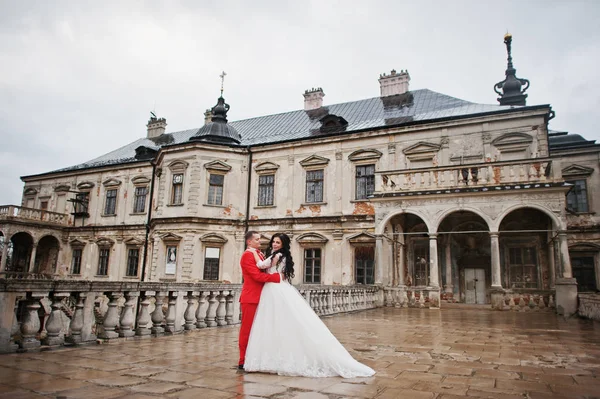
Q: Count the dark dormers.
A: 2